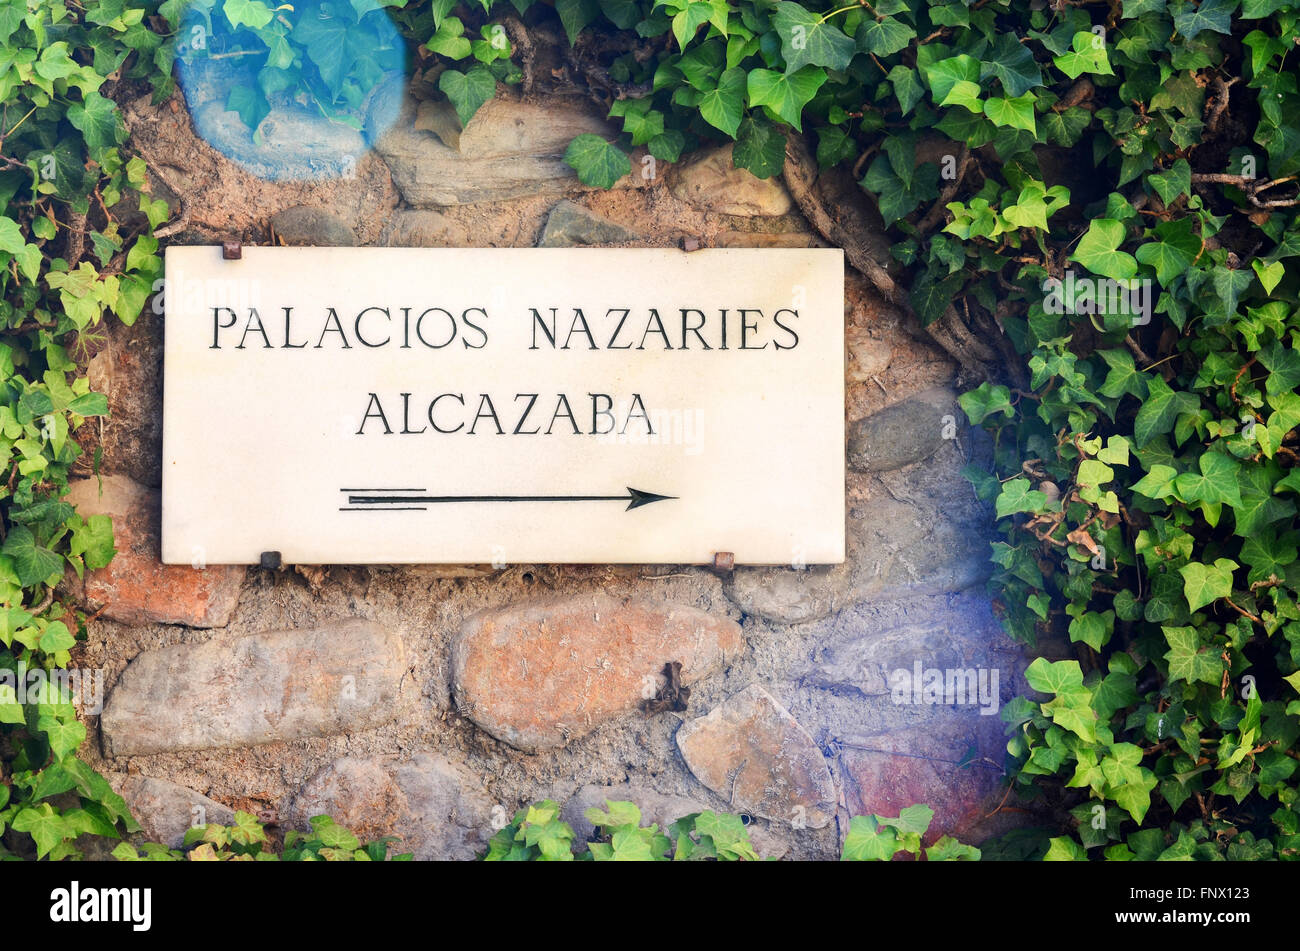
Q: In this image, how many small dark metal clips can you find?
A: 4